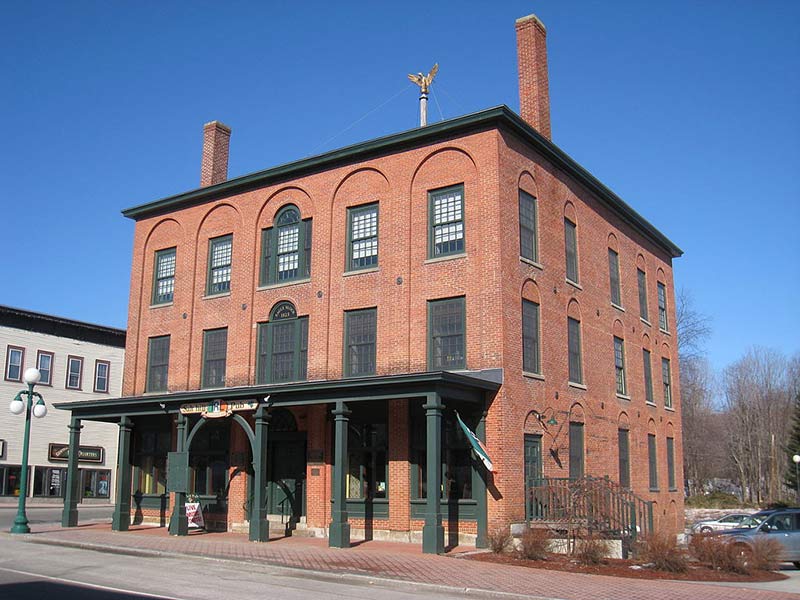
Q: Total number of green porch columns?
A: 6